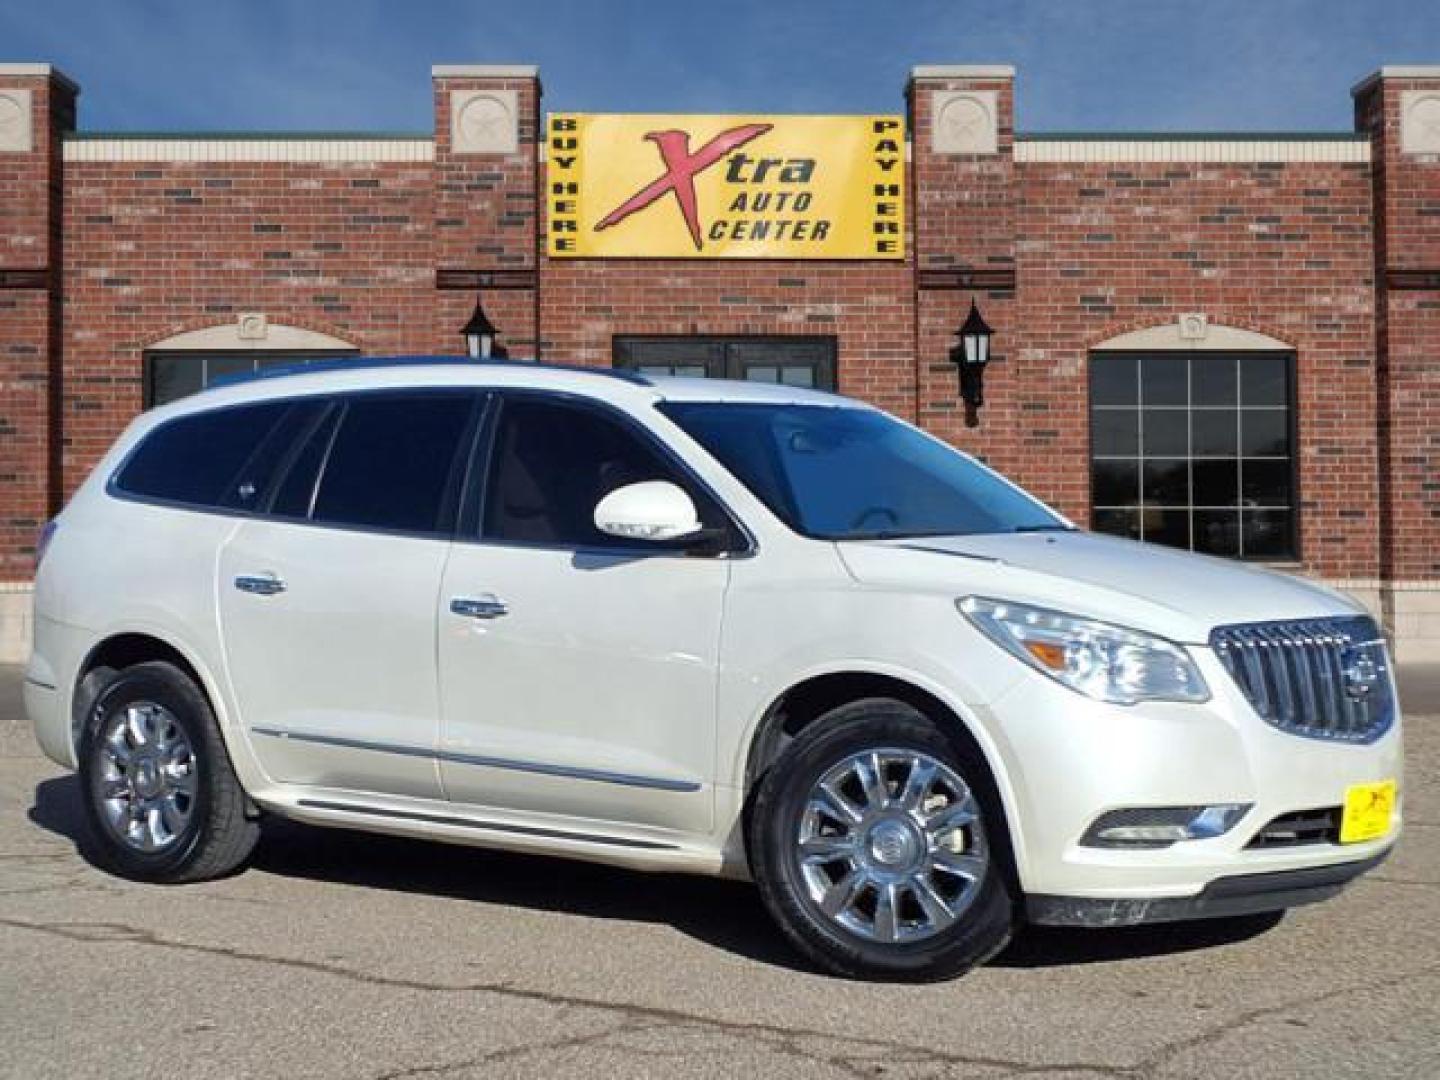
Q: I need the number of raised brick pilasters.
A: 4